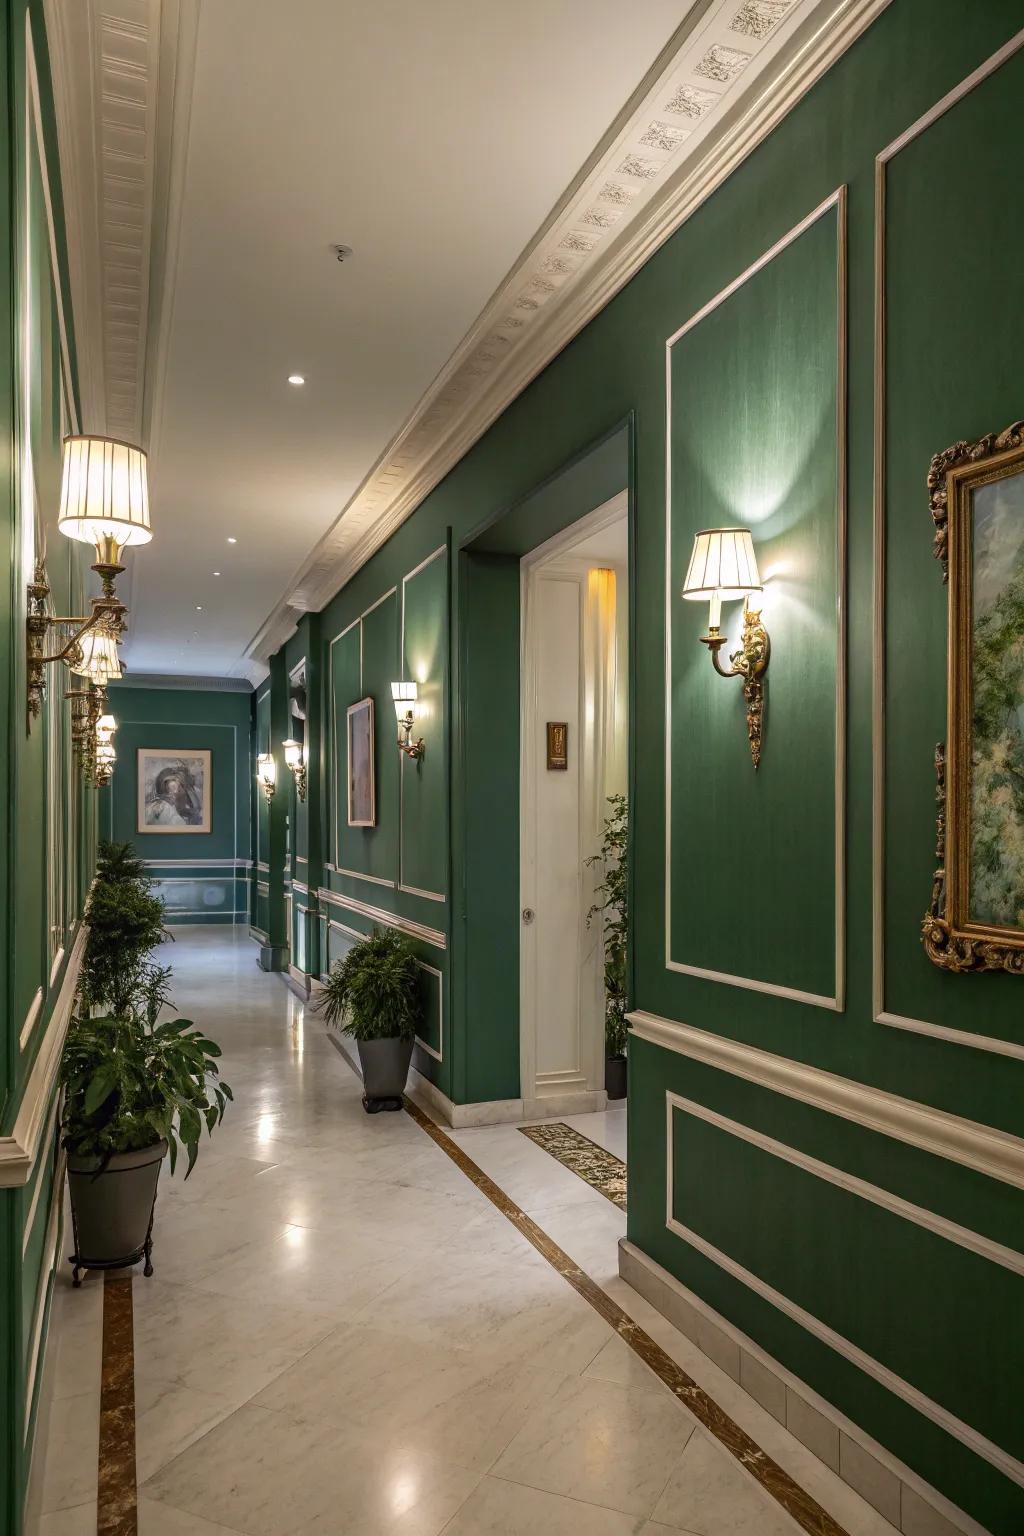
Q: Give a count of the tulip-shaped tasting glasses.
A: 0